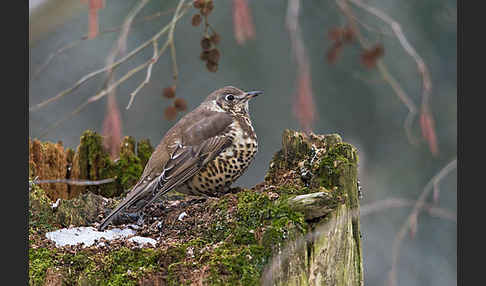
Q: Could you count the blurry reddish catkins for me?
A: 5